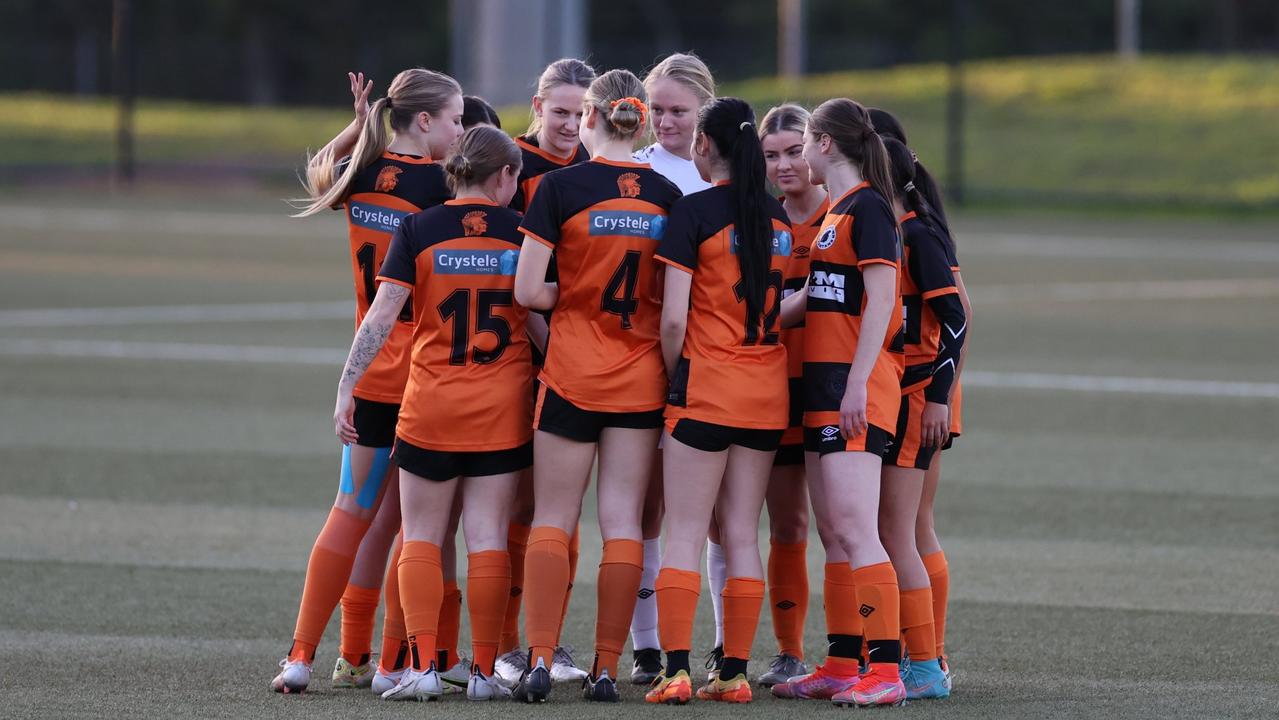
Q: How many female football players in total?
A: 11